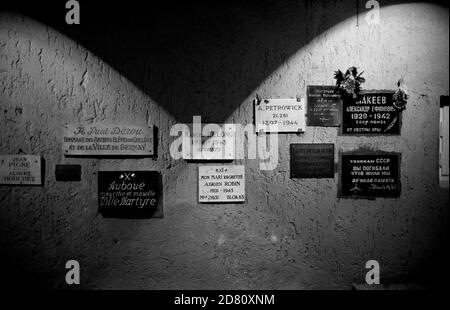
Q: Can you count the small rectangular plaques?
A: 11